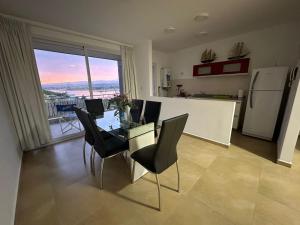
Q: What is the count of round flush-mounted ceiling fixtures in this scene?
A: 3